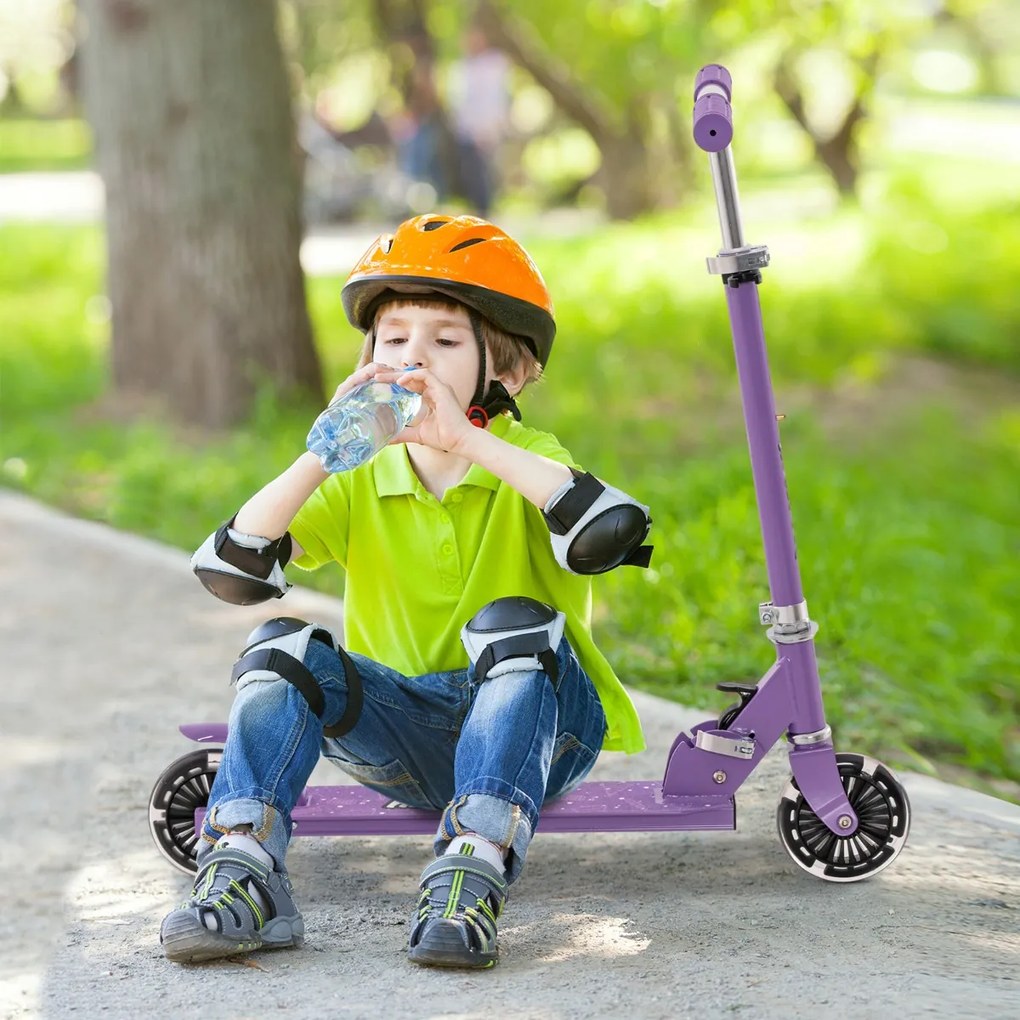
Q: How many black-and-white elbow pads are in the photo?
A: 2